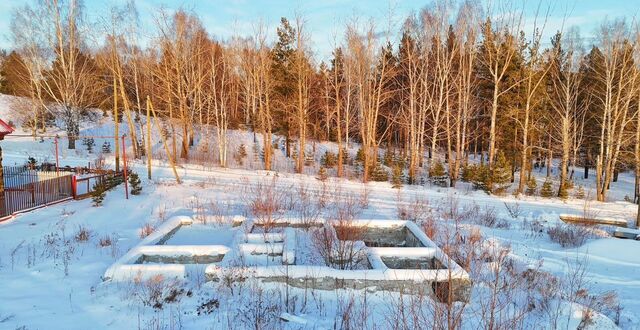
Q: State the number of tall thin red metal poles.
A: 2